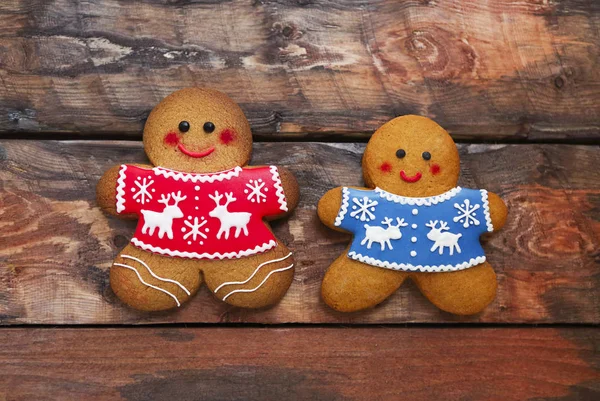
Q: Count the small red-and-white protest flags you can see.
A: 0